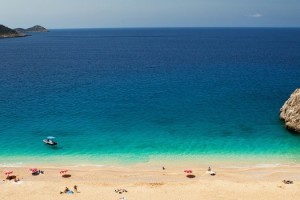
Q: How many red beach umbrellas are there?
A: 4